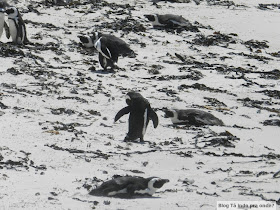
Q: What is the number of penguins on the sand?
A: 8